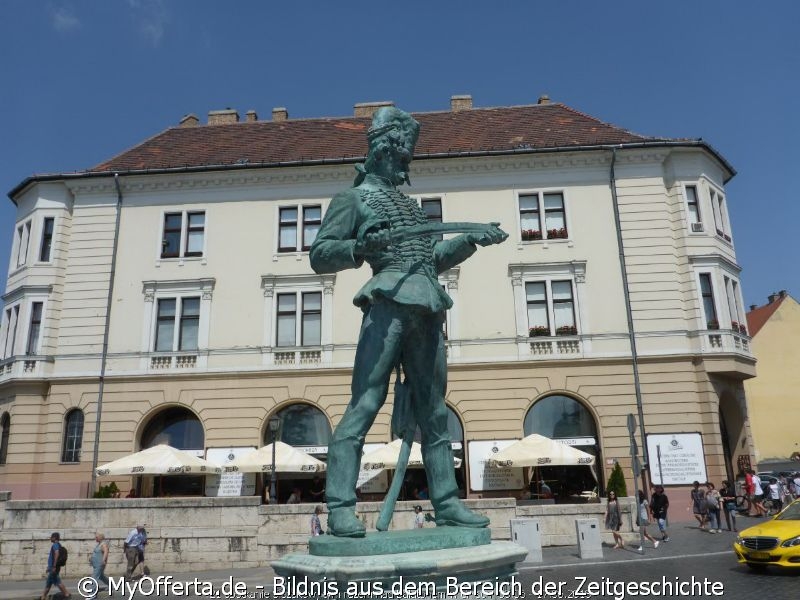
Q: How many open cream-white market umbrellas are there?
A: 4